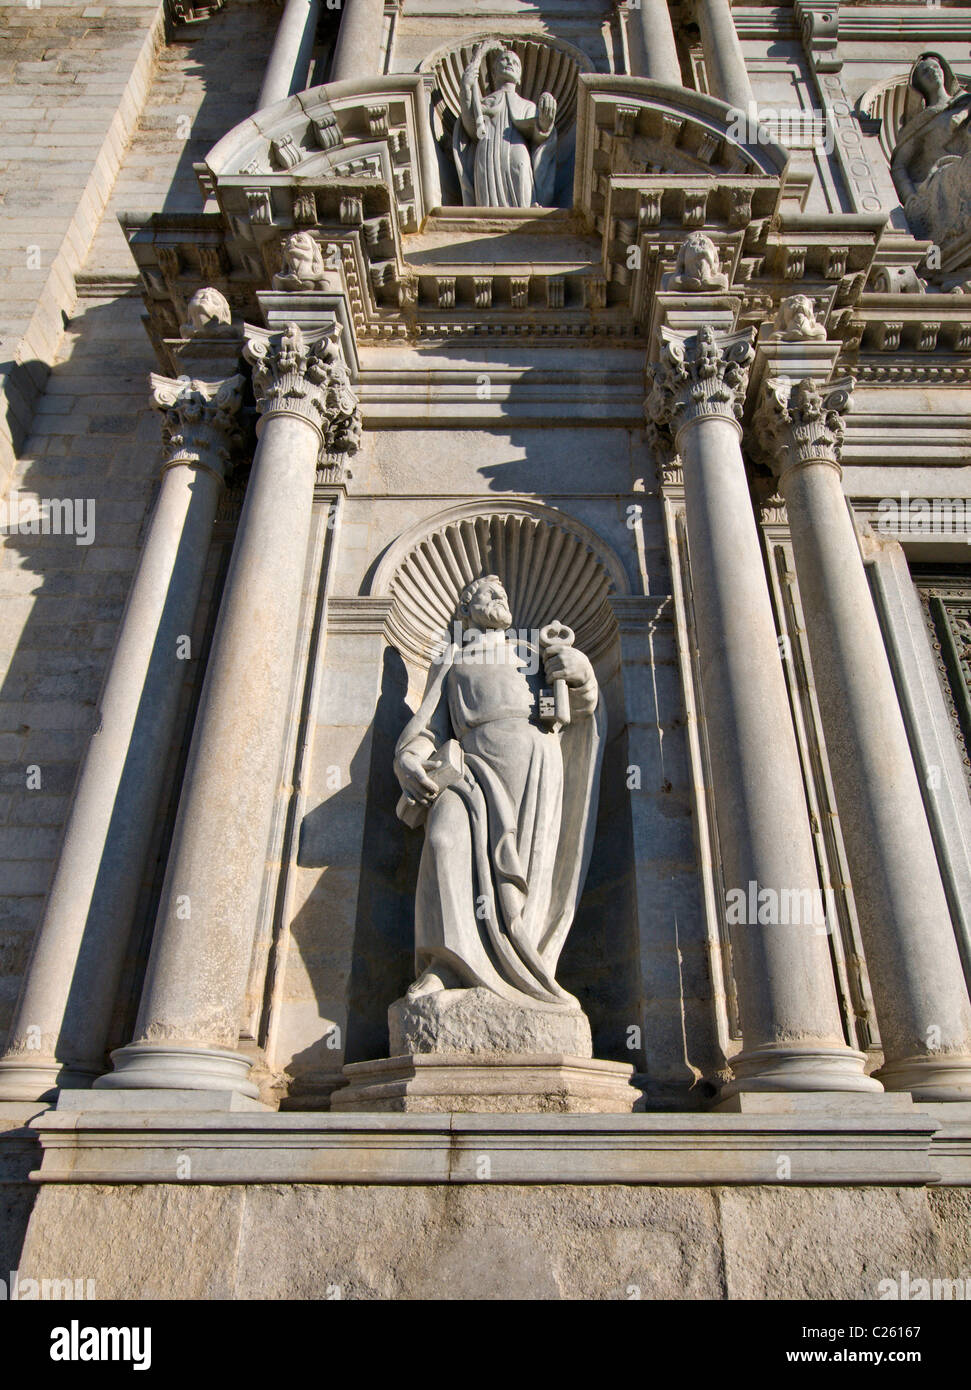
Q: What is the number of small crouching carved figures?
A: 4